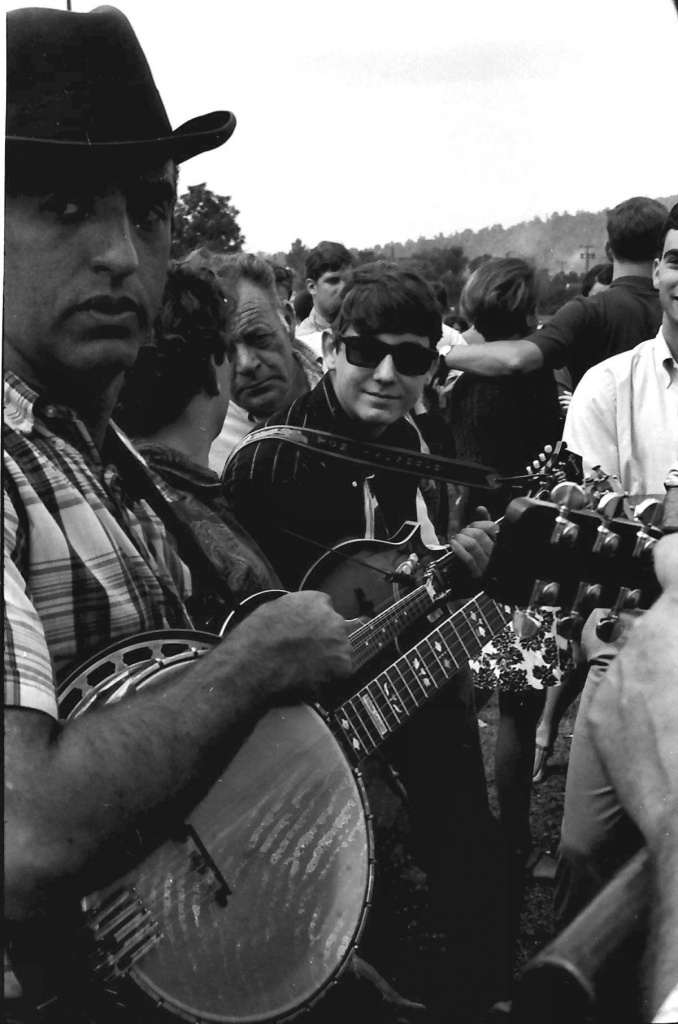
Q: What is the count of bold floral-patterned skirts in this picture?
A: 1